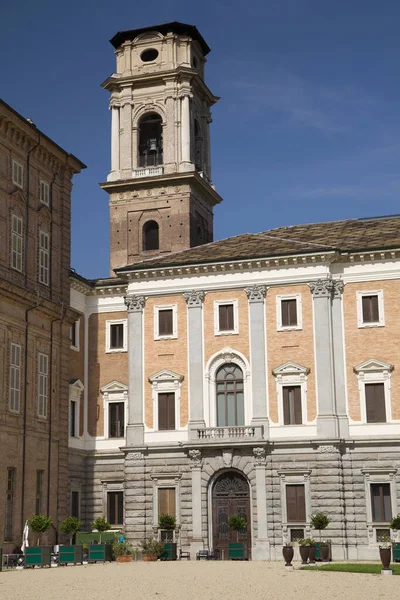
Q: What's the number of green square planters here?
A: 7